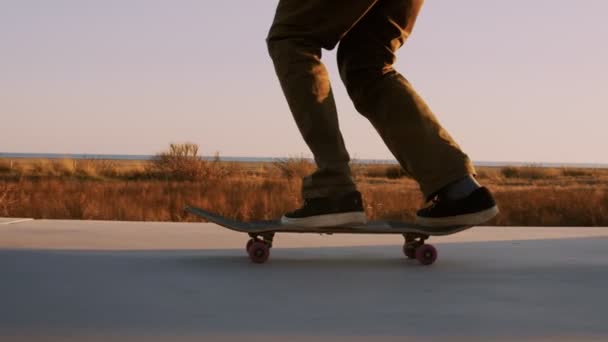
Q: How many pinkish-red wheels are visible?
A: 4